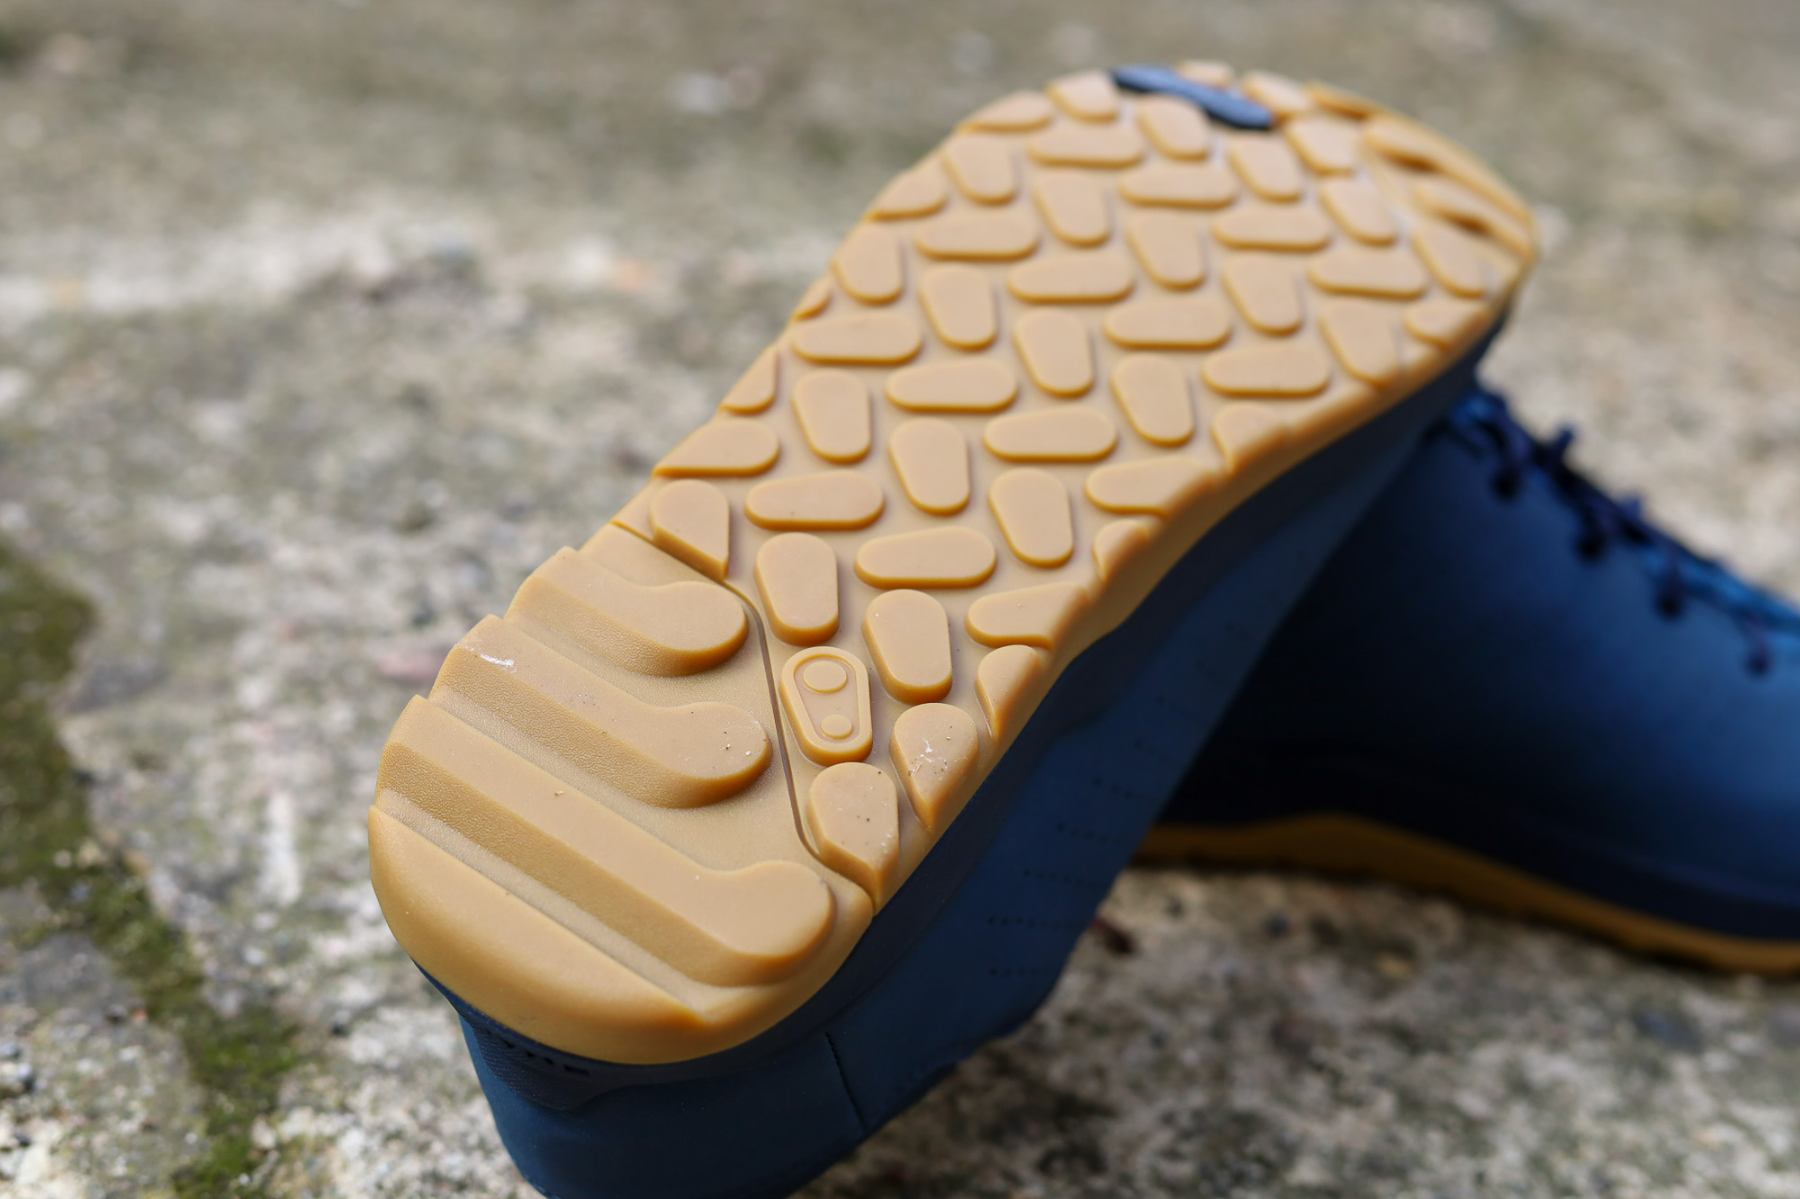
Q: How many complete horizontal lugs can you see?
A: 13